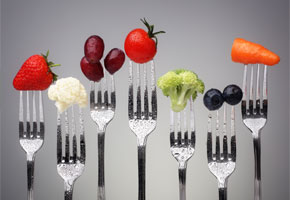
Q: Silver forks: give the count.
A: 7